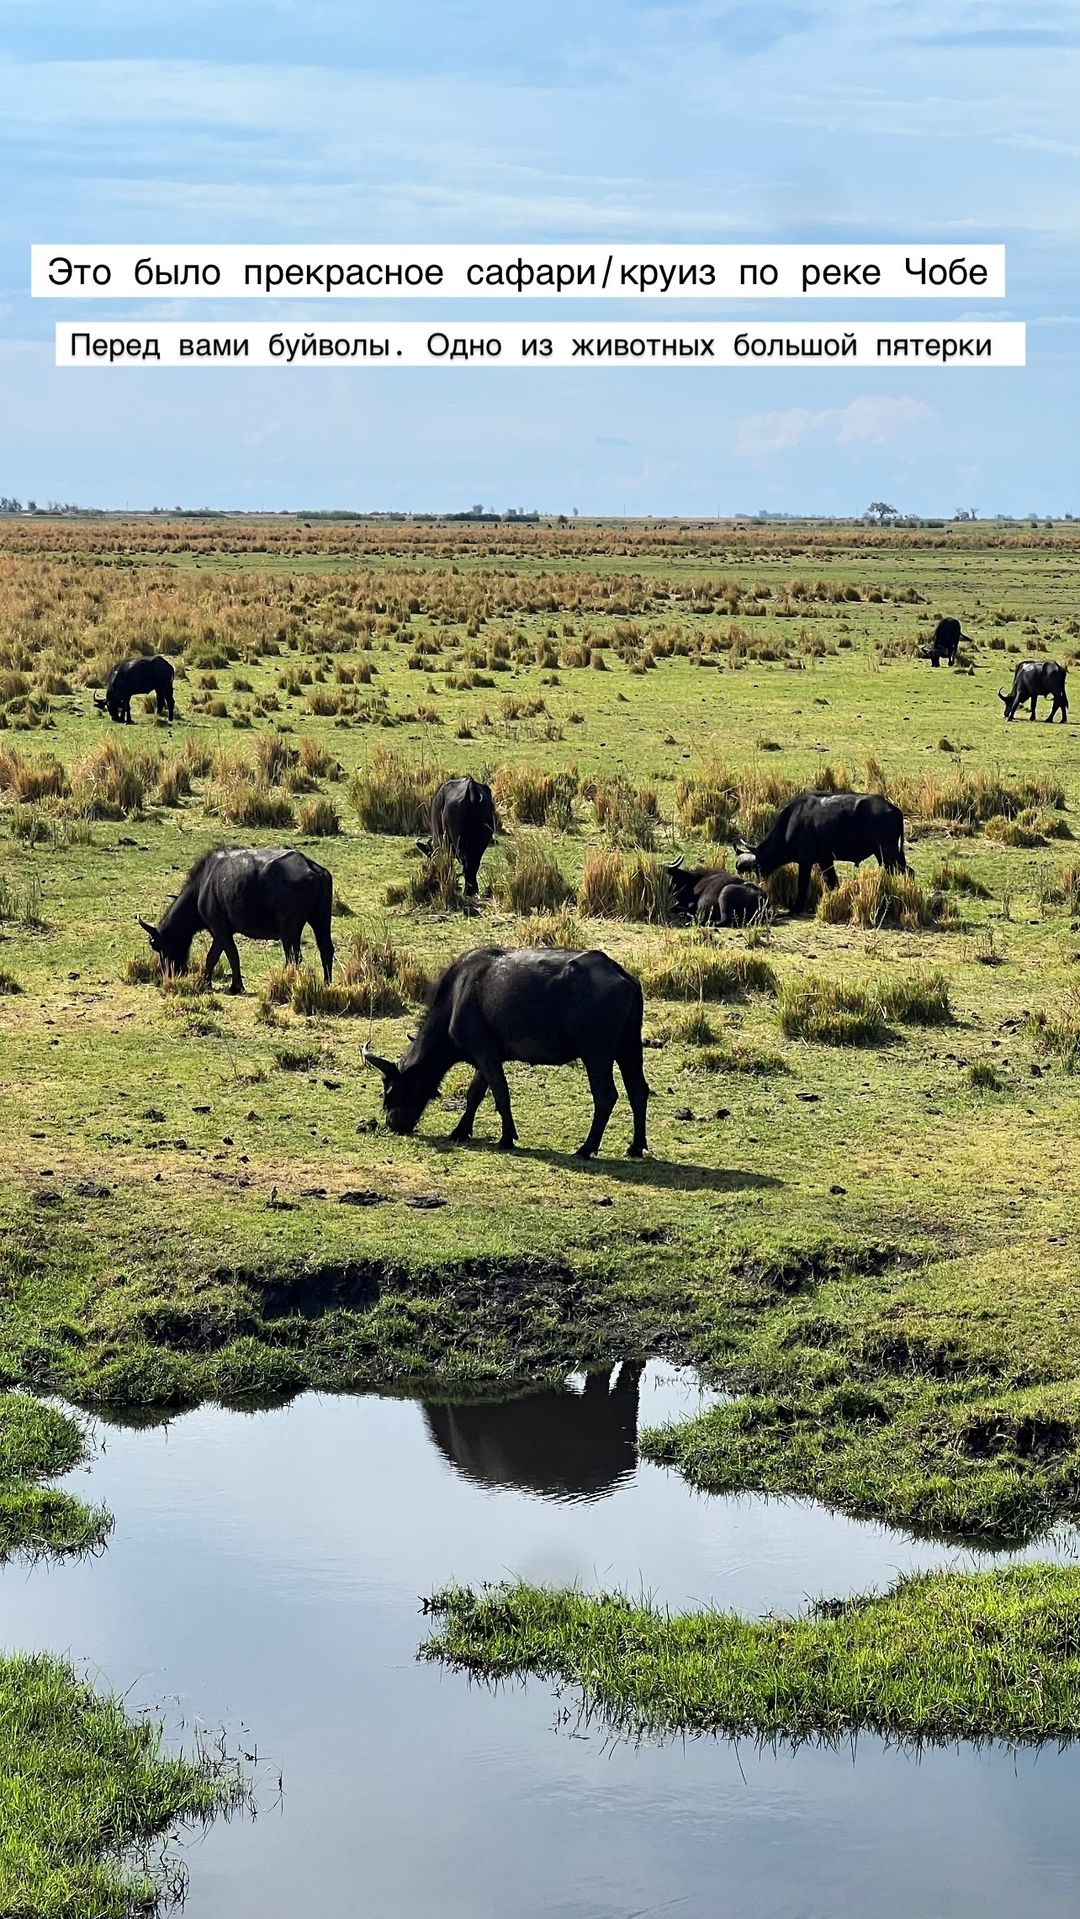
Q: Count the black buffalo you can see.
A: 8